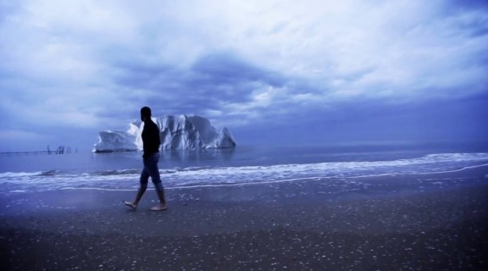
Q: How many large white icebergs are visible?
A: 1